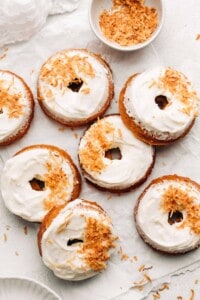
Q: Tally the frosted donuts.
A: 7